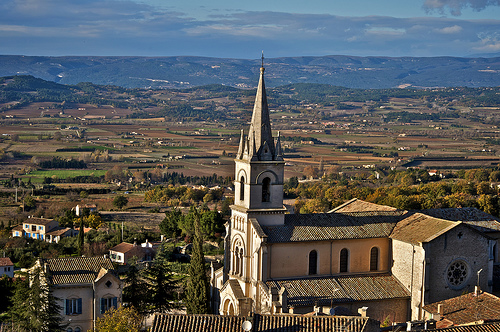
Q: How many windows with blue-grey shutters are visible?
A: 2